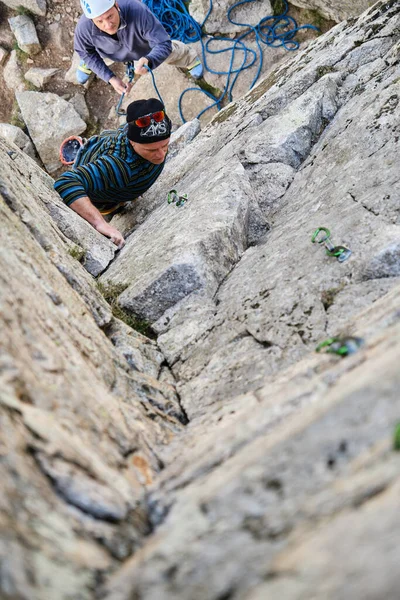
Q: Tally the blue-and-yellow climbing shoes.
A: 2